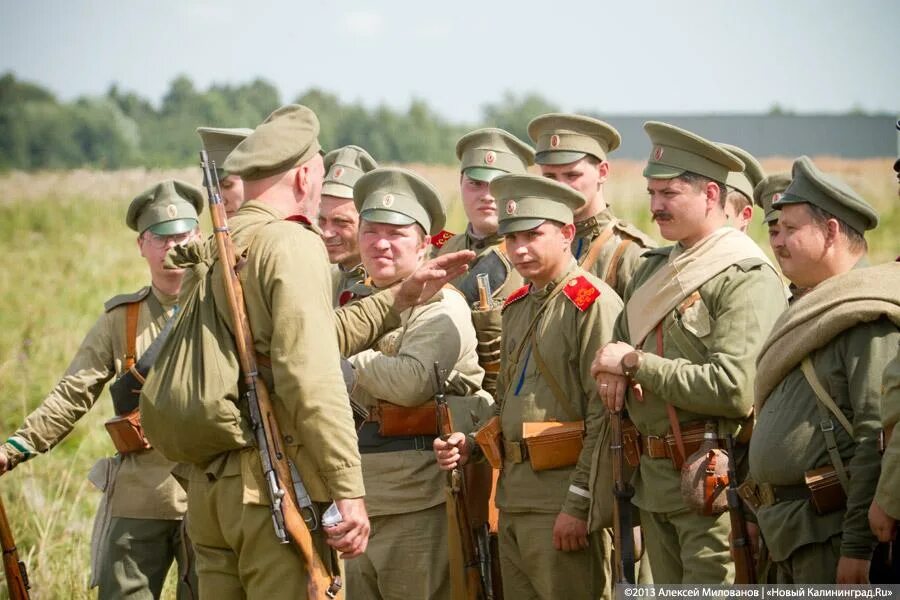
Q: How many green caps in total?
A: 12